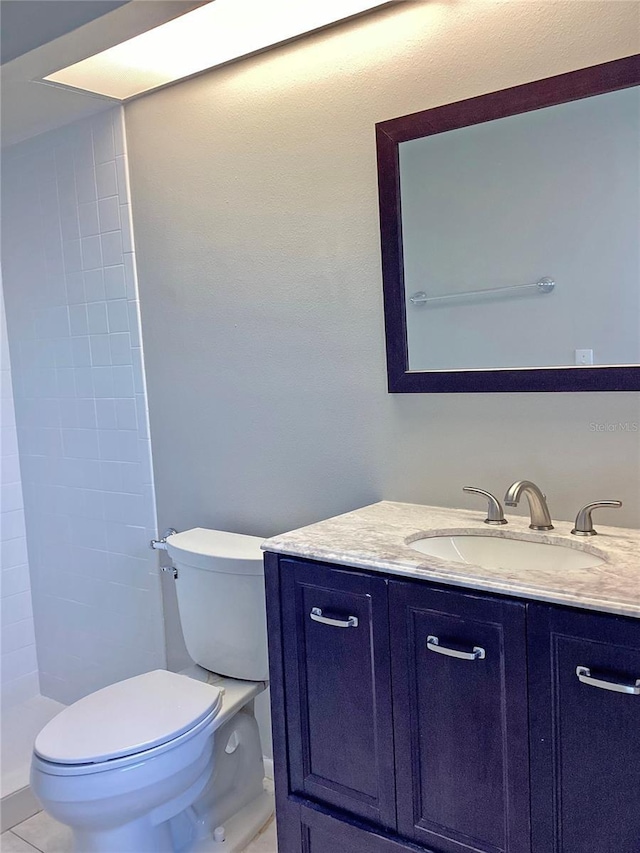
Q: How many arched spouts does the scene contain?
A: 1